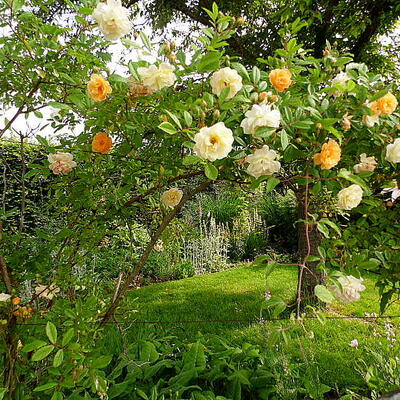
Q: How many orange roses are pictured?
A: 5